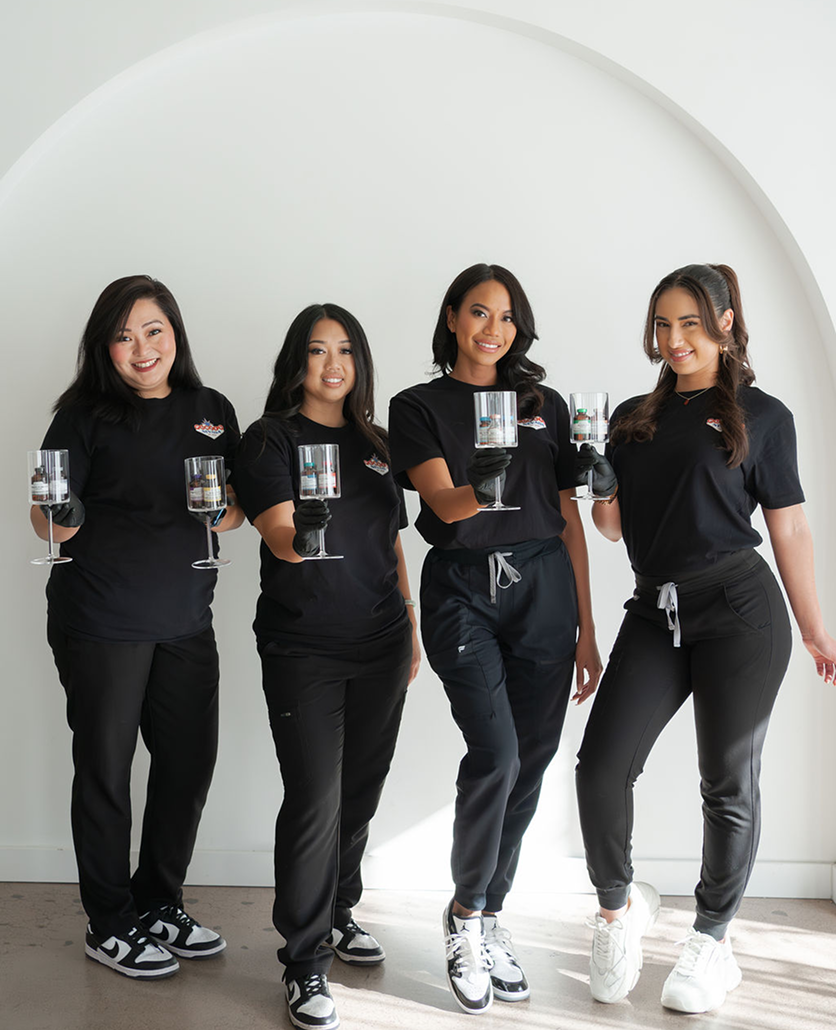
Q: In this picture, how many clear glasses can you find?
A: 5